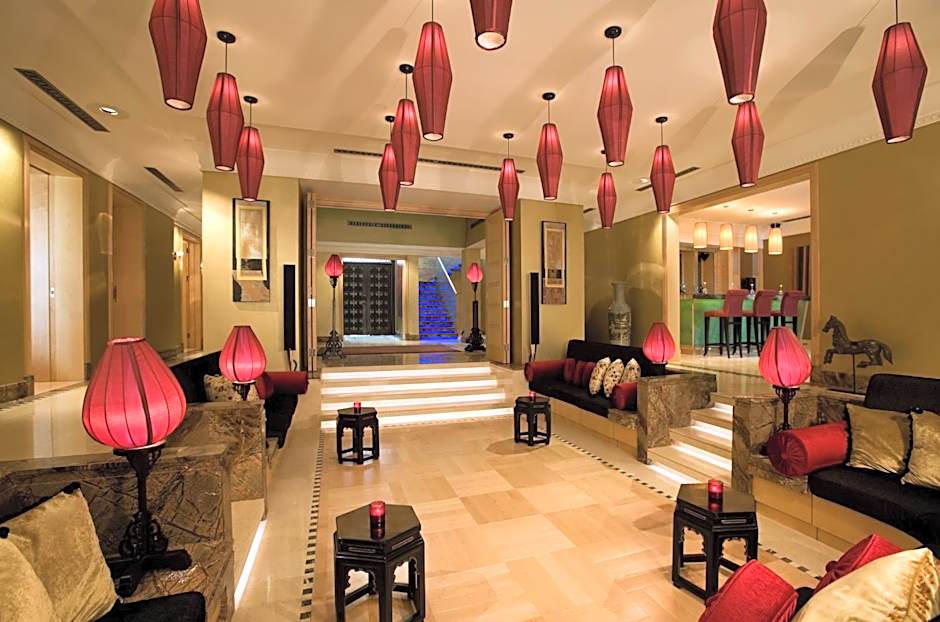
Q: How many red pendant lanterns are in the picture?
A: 15